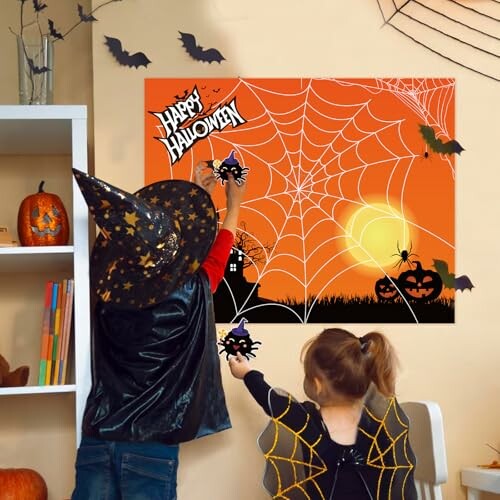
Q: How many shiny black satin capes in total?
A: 1